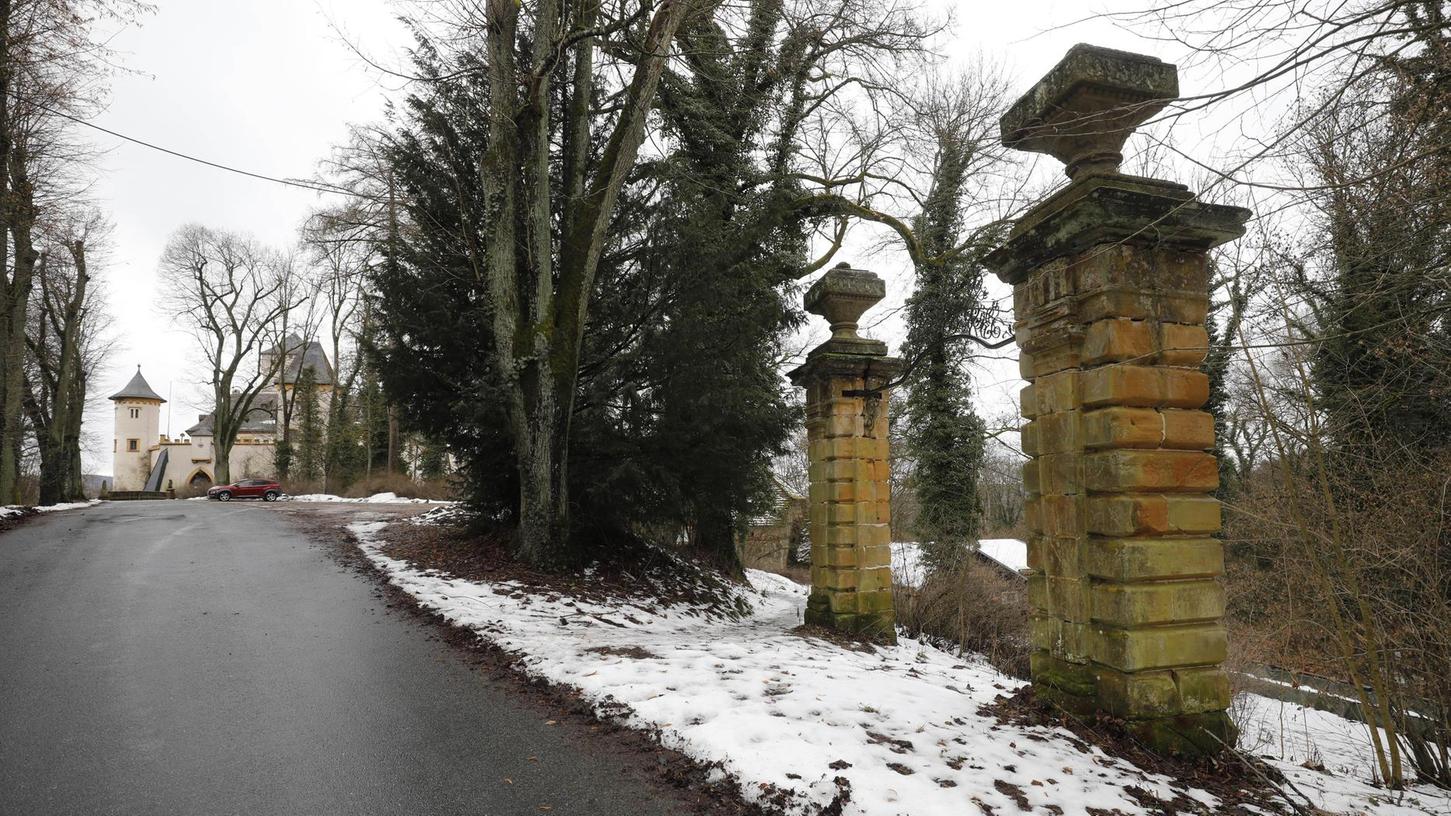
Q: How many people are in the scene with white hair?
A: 0